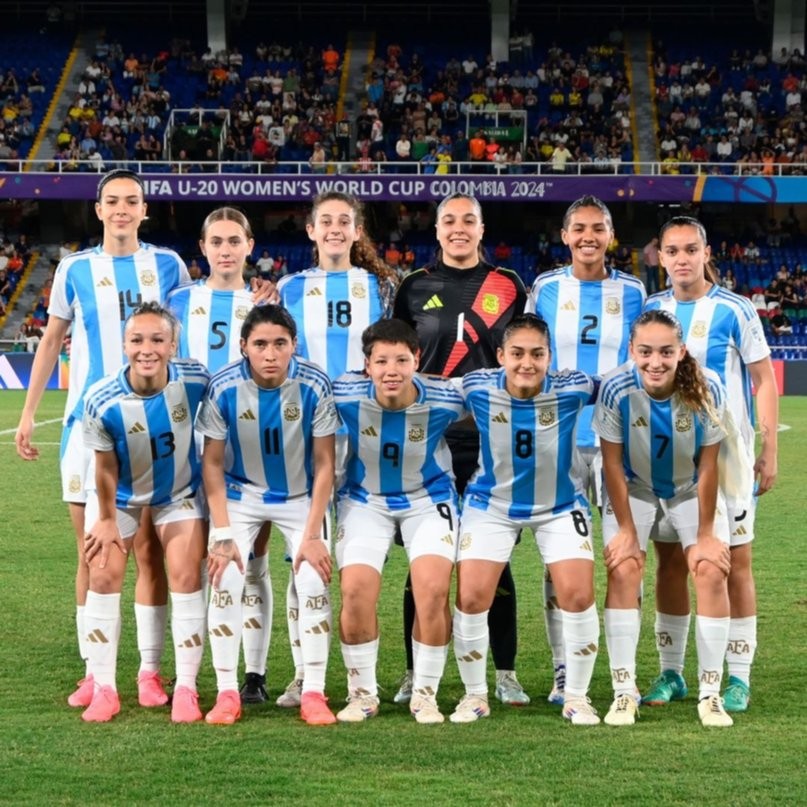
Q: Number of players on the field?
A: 11